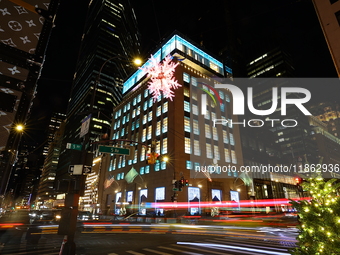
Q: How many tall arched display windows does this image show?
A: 7